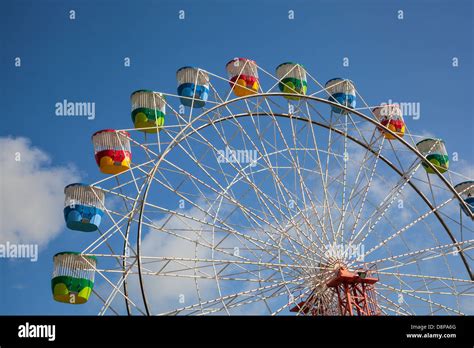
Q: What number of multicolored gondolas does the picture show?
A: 11